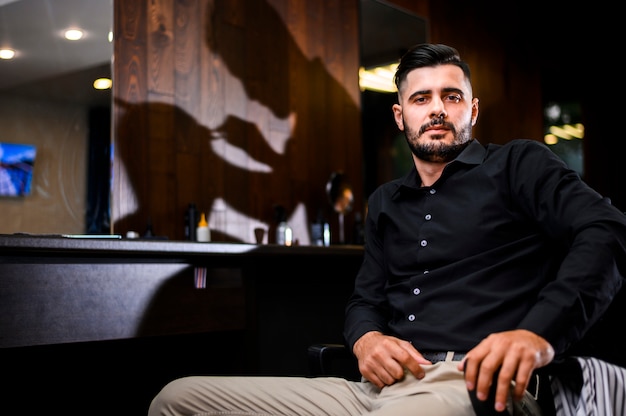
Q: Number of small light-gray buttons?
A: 6